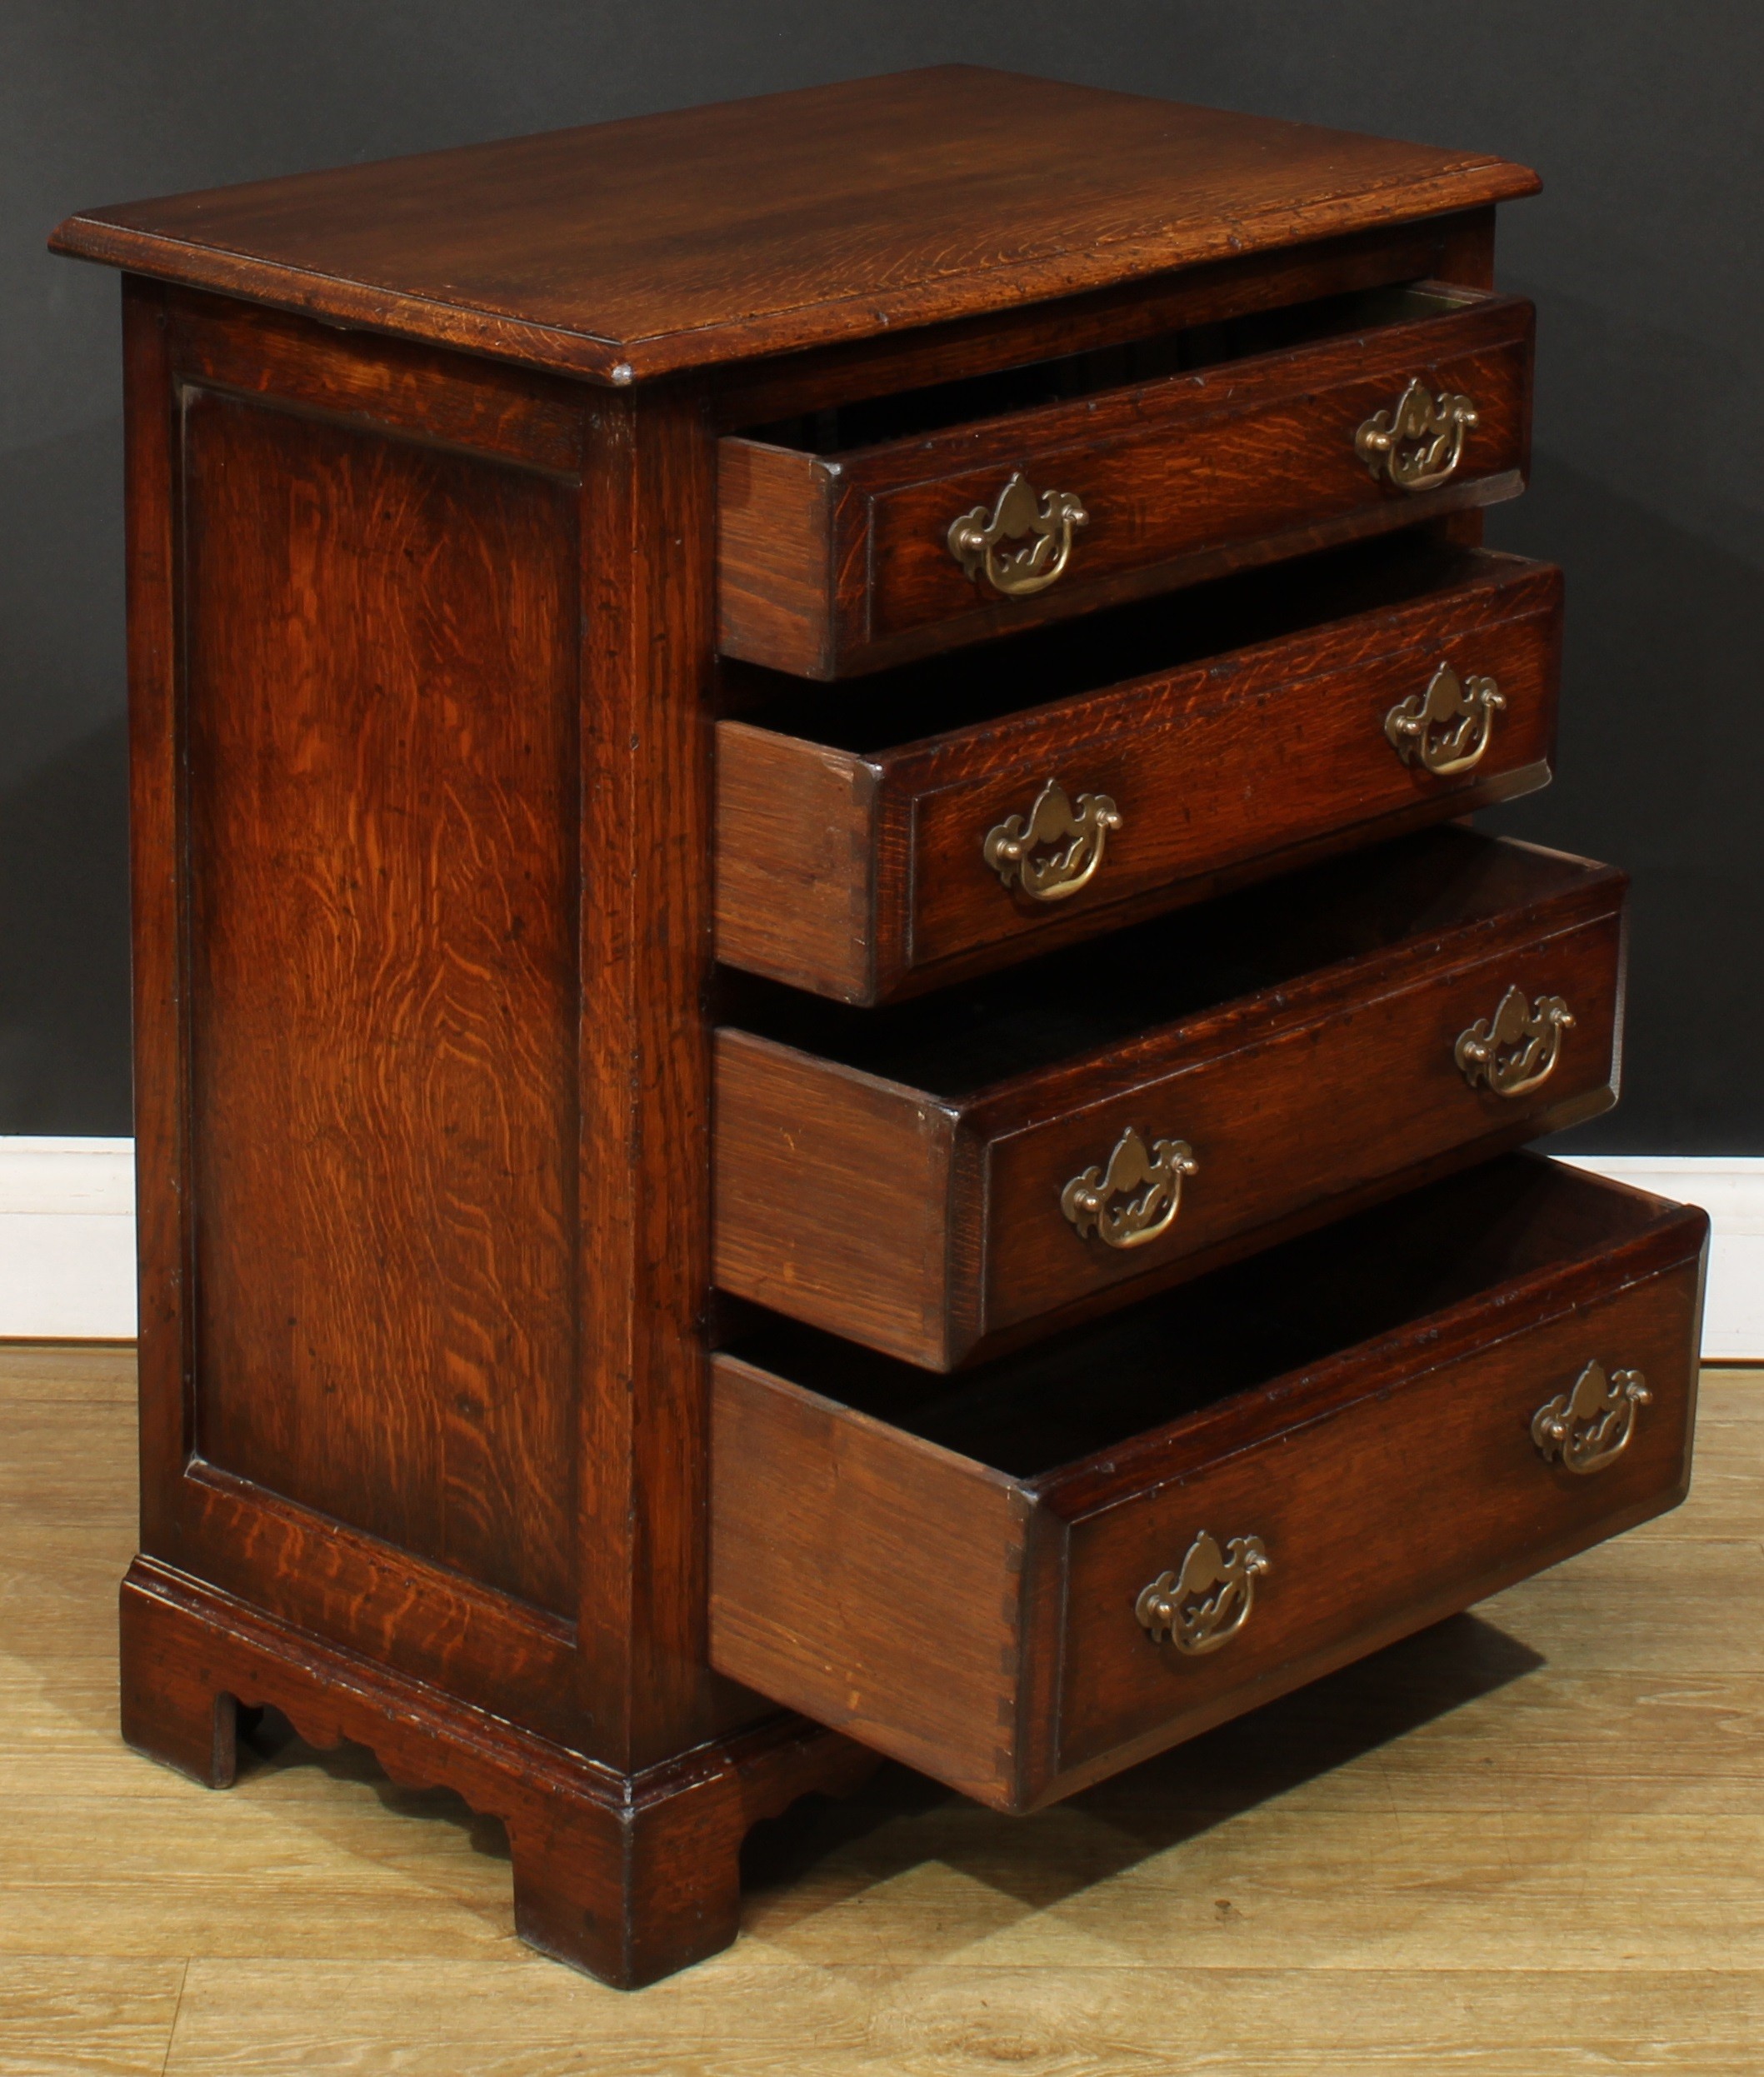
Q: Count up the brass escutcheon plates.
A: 8